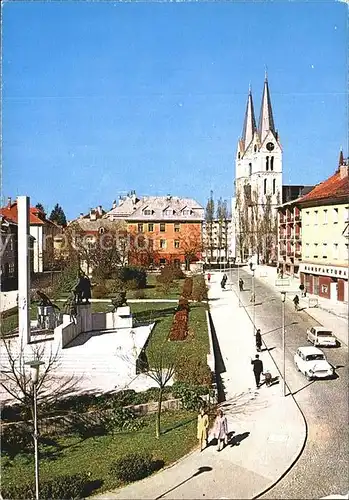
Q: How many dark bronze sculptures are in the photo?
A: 3